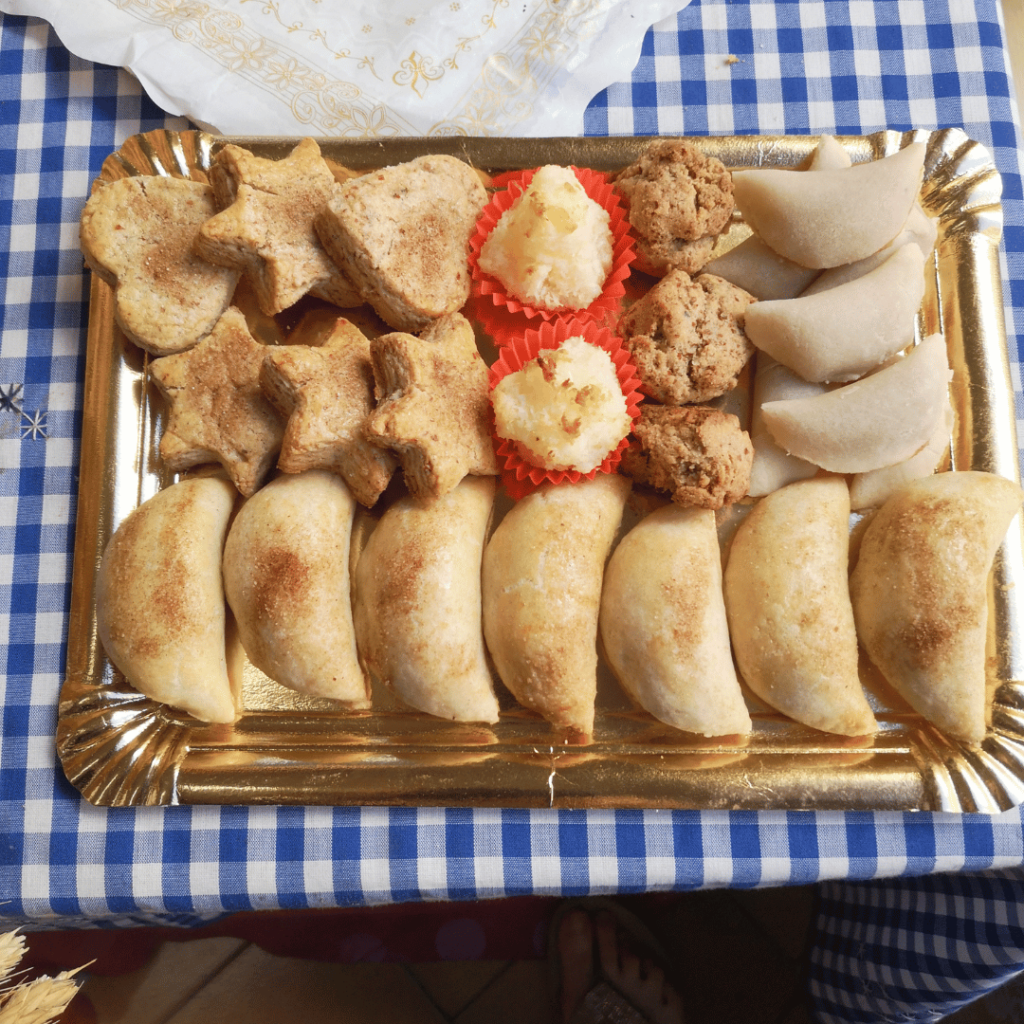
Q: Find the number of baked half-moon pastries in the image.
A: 7